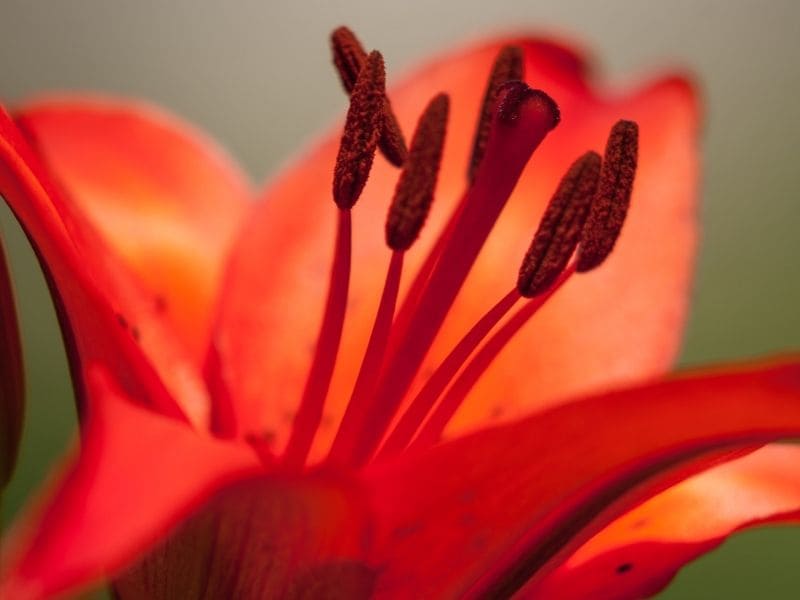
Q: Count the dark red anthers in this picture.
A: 6